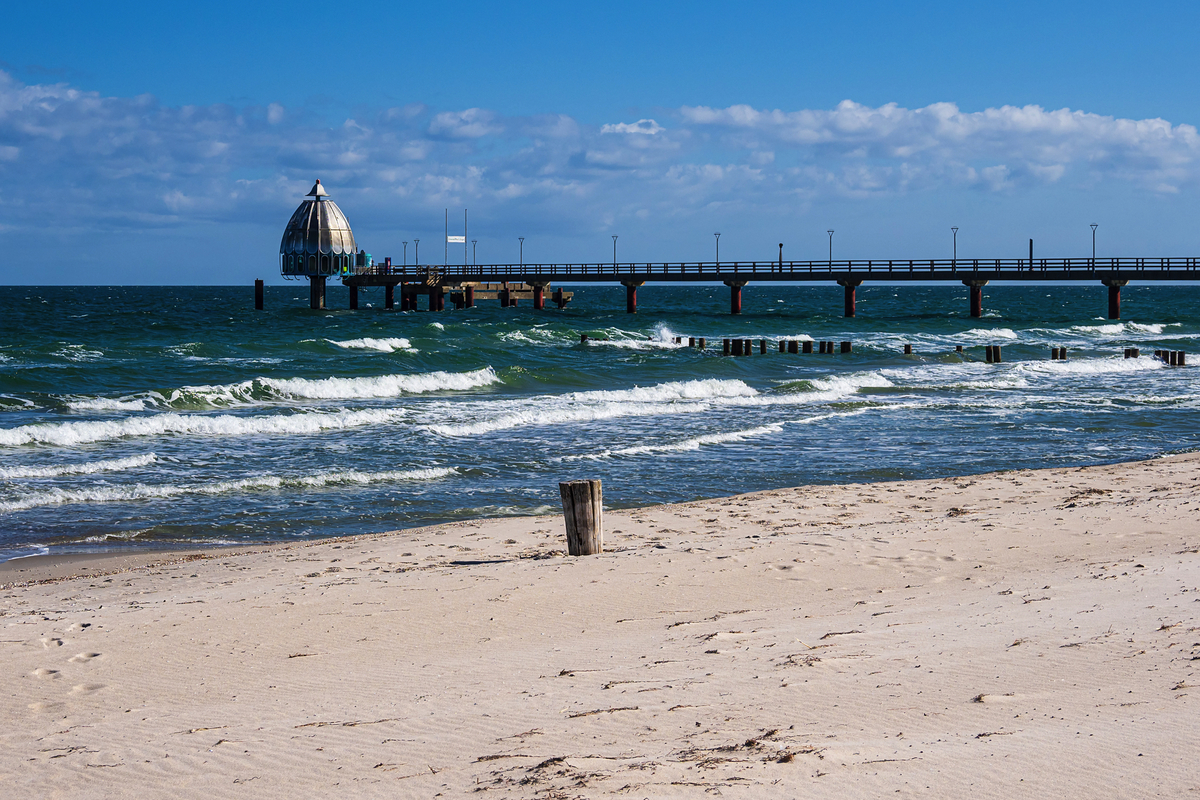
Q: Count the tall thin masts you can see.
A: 2